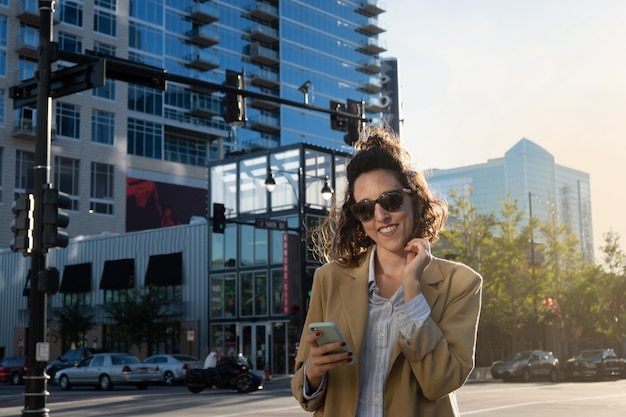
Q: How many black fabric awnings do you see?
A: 3